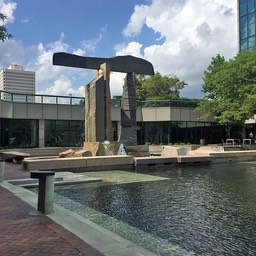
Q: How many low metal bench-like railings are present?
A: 2